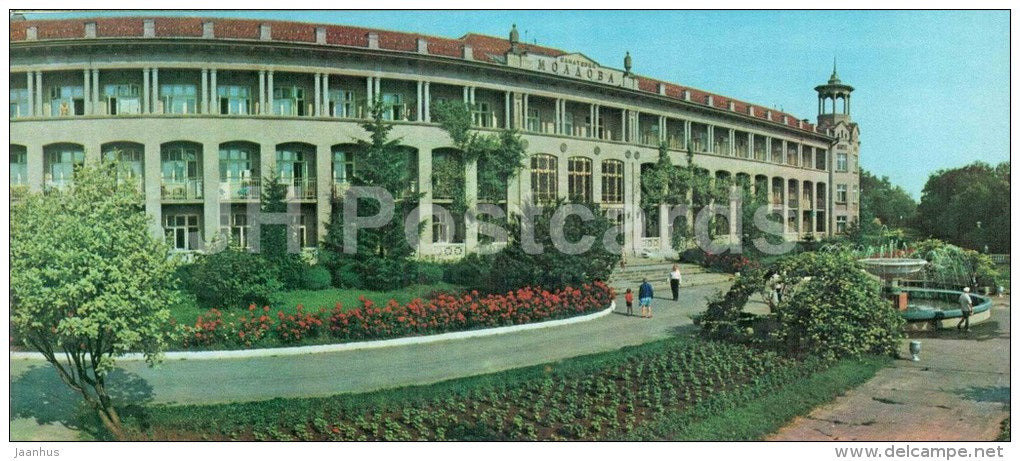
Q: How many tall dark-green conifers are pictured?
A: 2